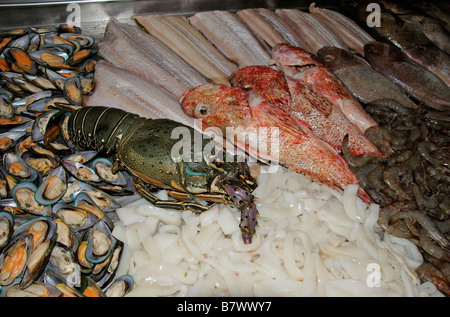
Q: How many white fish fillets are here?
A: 7